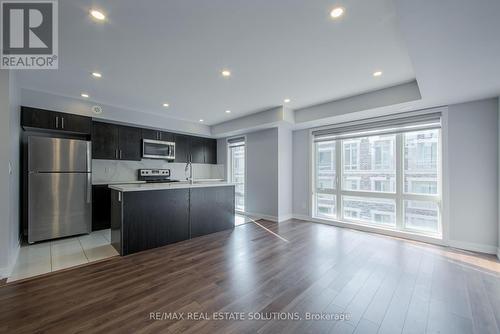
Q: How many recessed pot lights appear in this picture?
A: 10